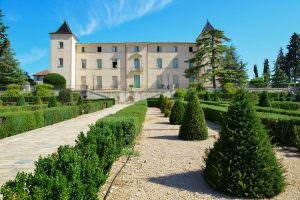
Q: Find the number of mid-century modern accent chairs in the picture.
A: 0